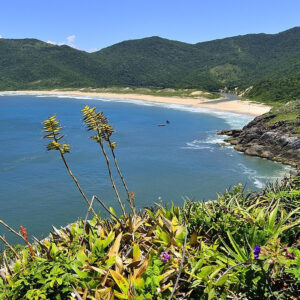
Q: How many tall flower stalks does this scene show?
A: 3